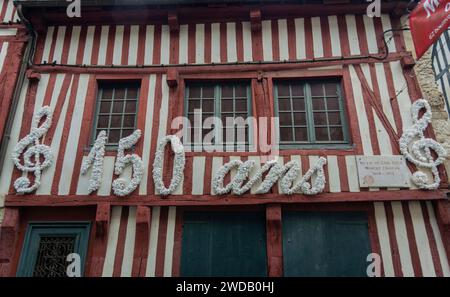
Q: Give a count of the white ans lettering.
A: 1